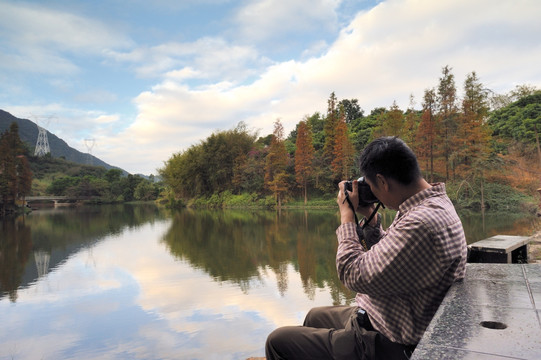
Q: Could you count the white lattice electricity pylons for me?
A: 2